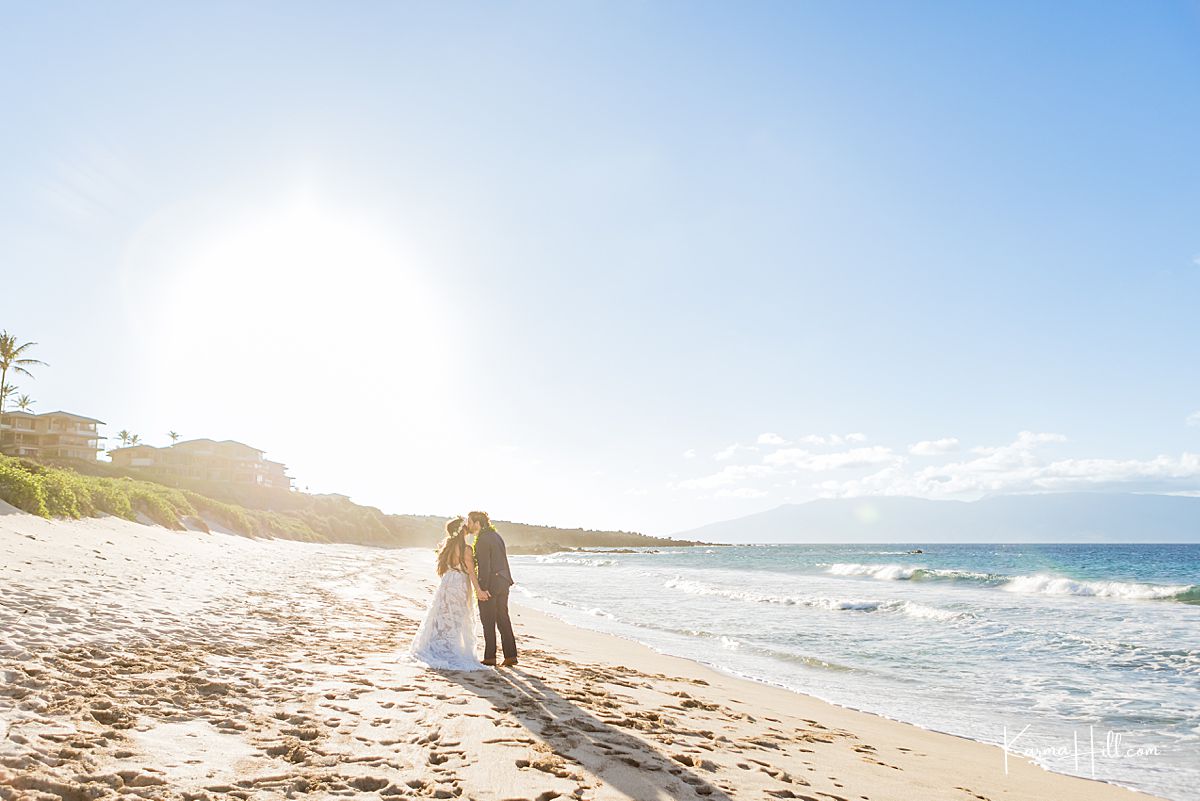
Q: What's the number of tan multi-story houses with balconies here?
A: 2